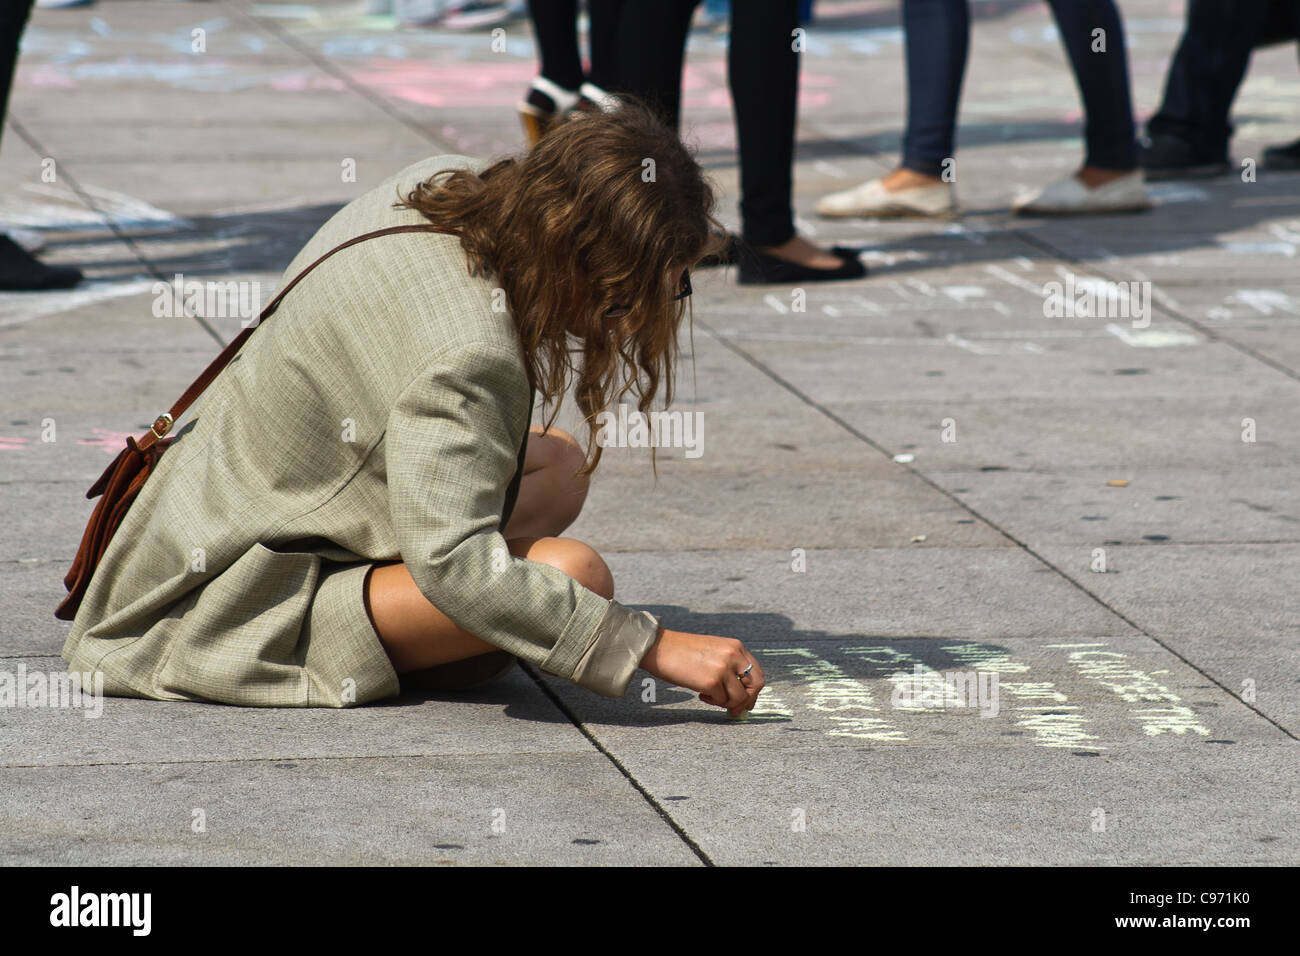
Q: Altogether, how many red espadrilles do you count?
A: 0